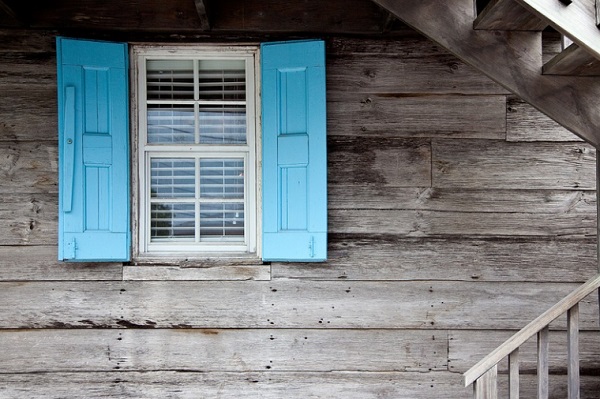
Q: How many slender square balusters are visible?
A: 3